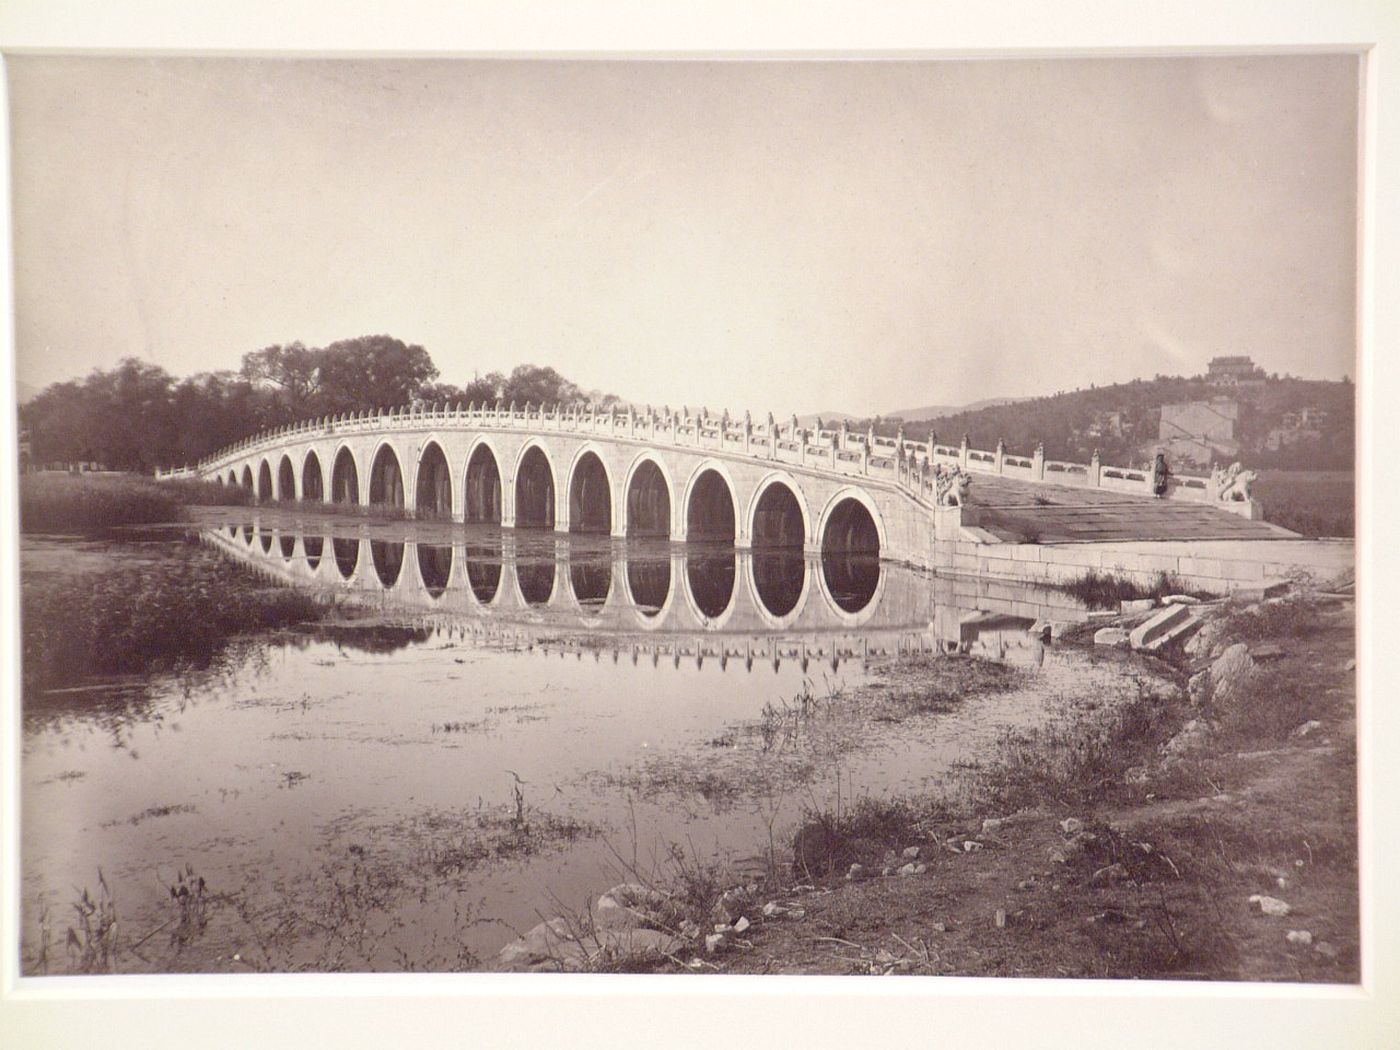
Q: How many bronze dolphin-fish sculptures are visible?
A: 0